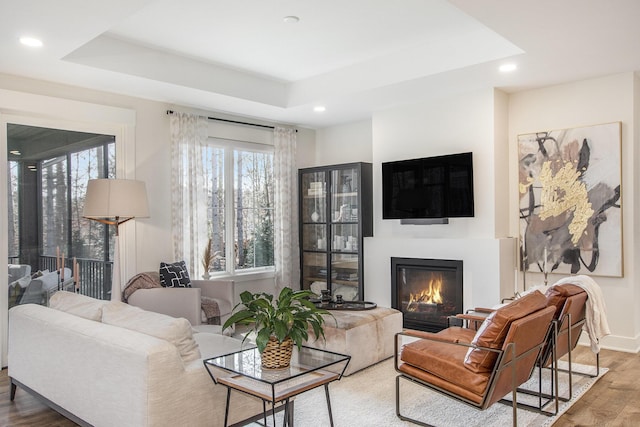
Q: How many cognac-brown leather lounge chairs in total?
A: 2